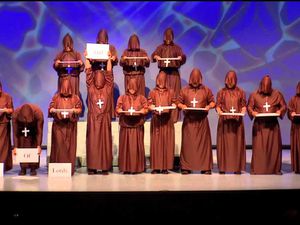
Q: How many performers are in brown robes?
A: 14